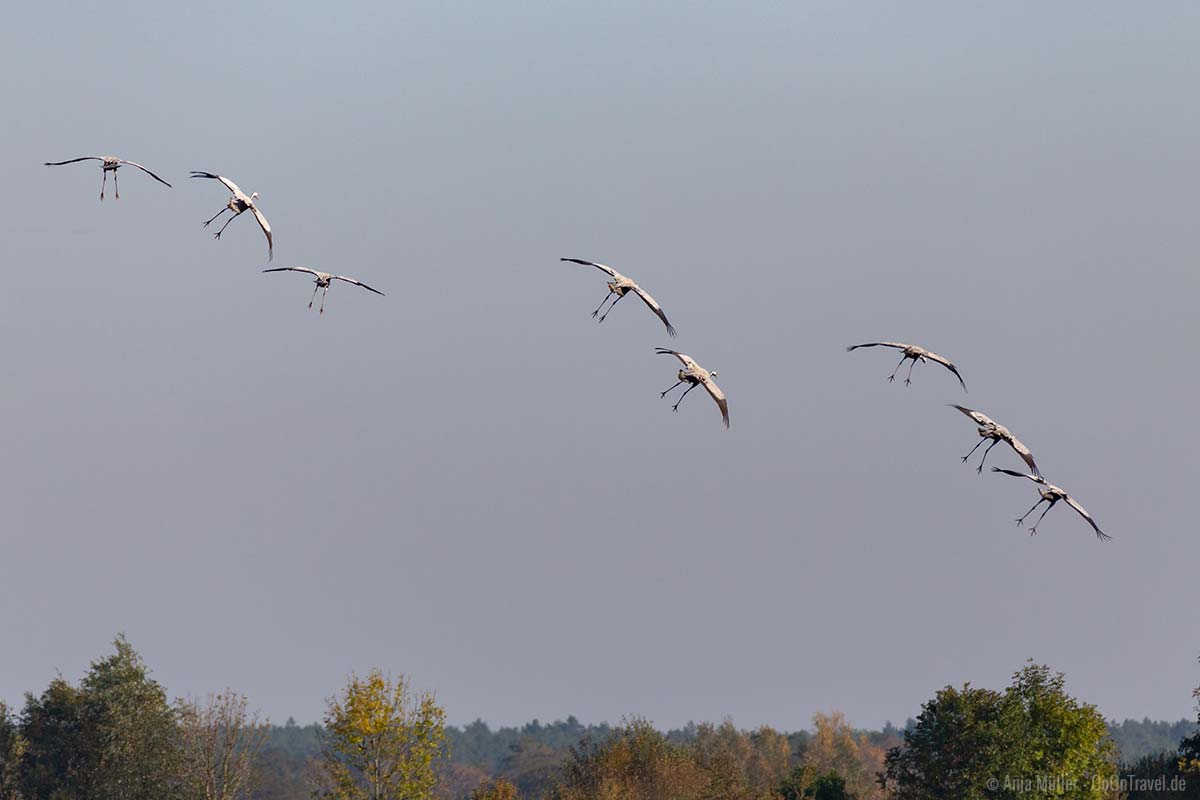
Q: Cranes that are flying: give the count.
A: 8